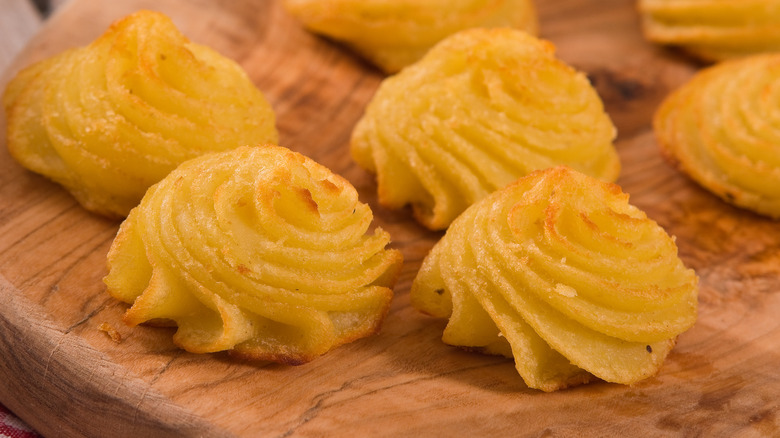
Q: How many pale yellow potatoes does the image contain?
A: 7